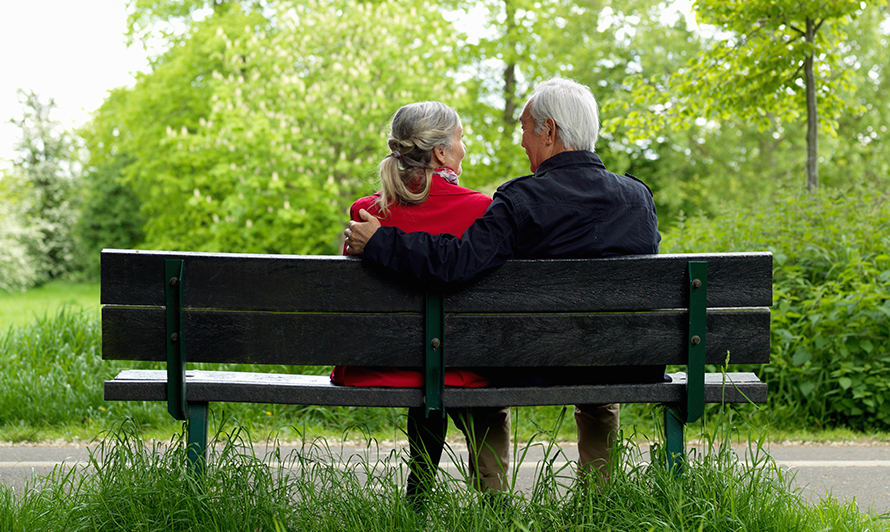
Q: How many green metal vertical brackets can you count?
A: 3